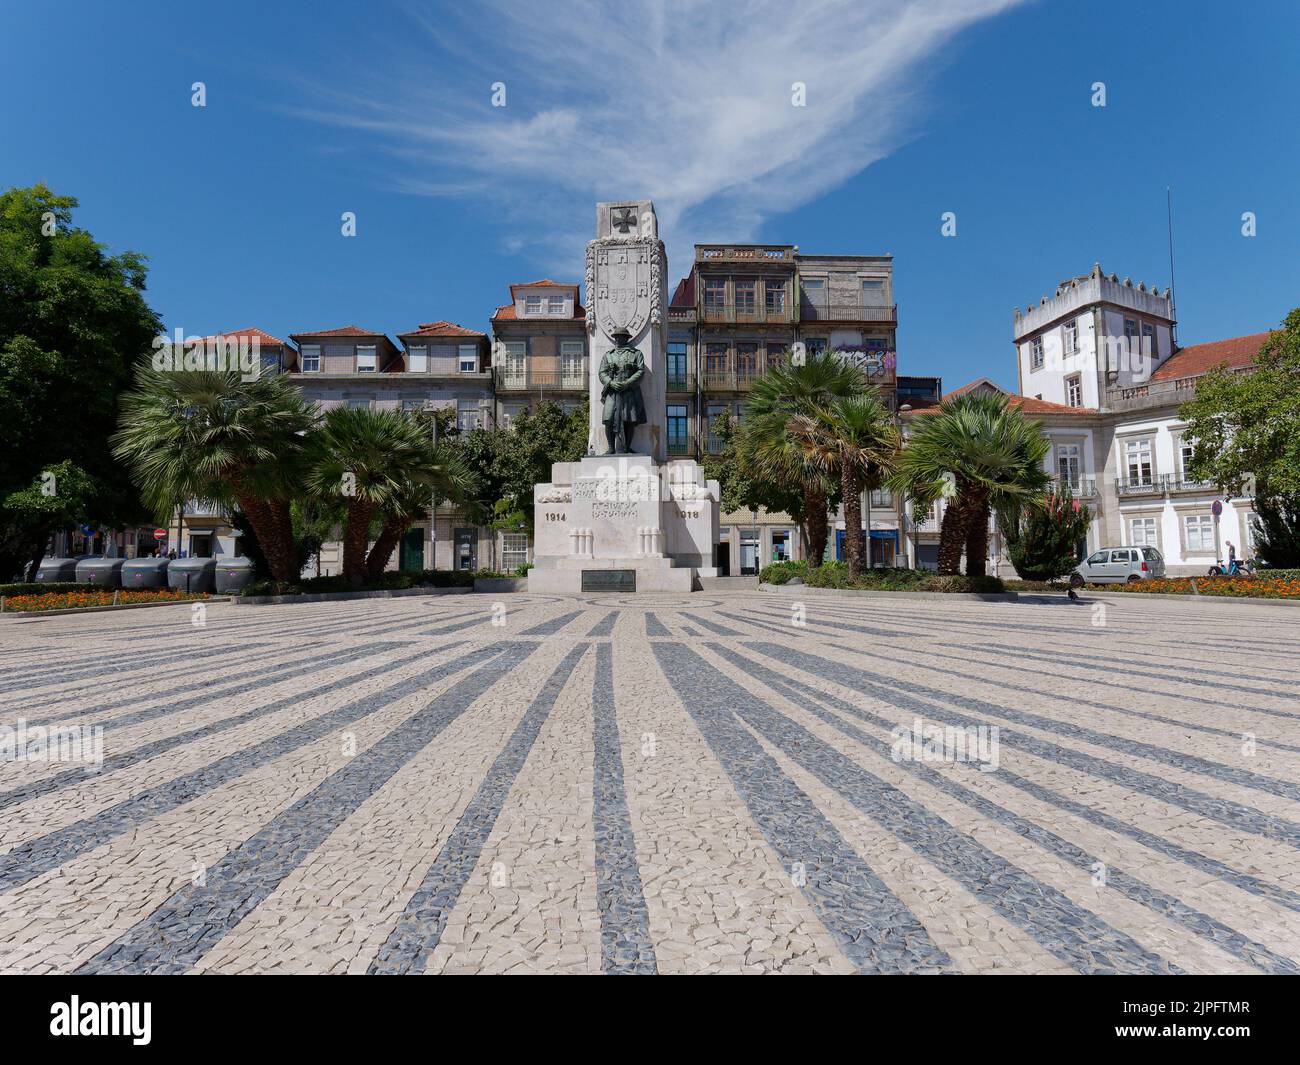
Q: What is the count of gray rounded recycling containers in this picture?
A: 5